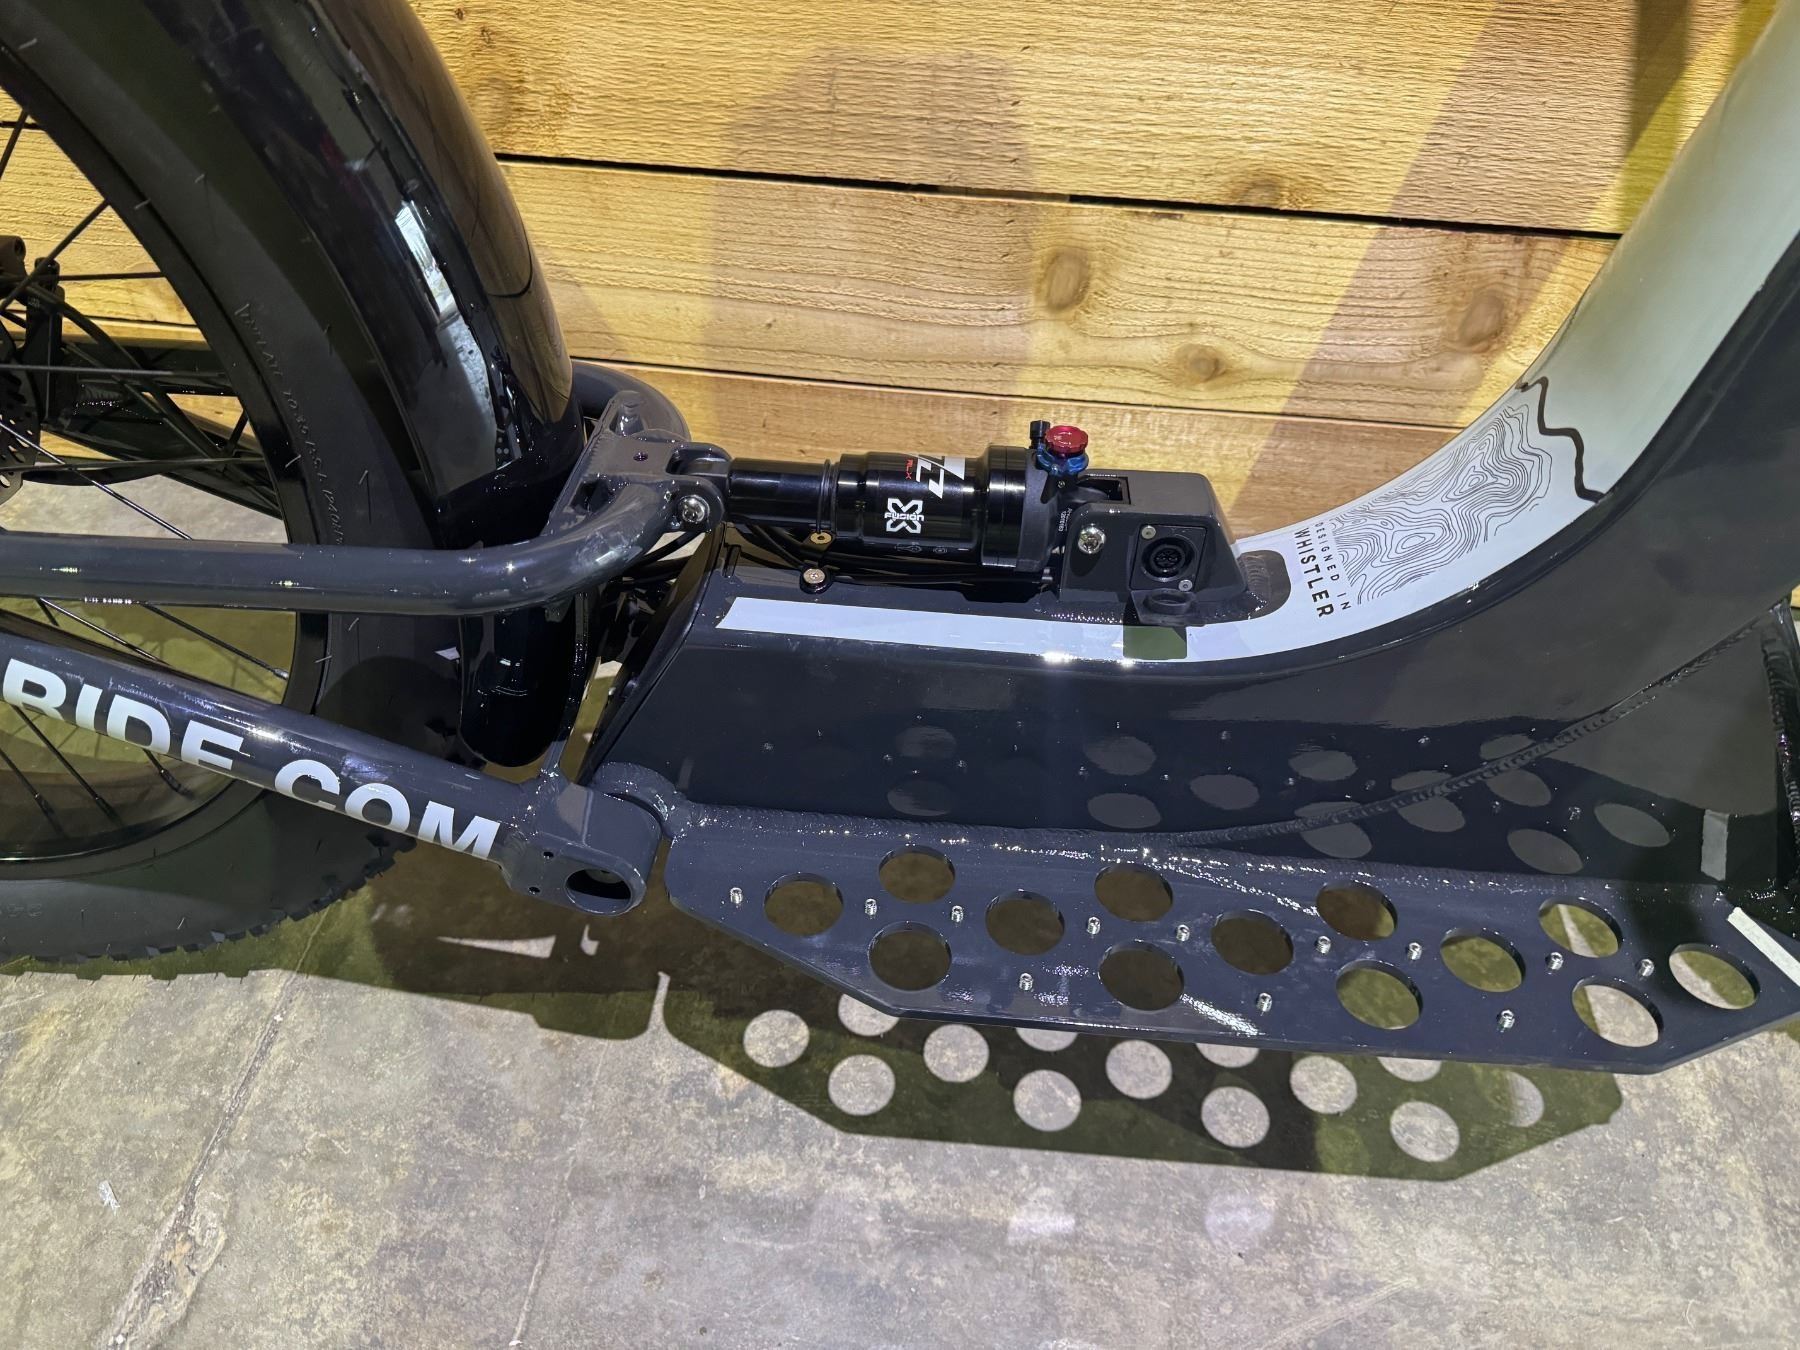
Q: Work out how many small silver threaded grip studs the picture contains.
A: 12